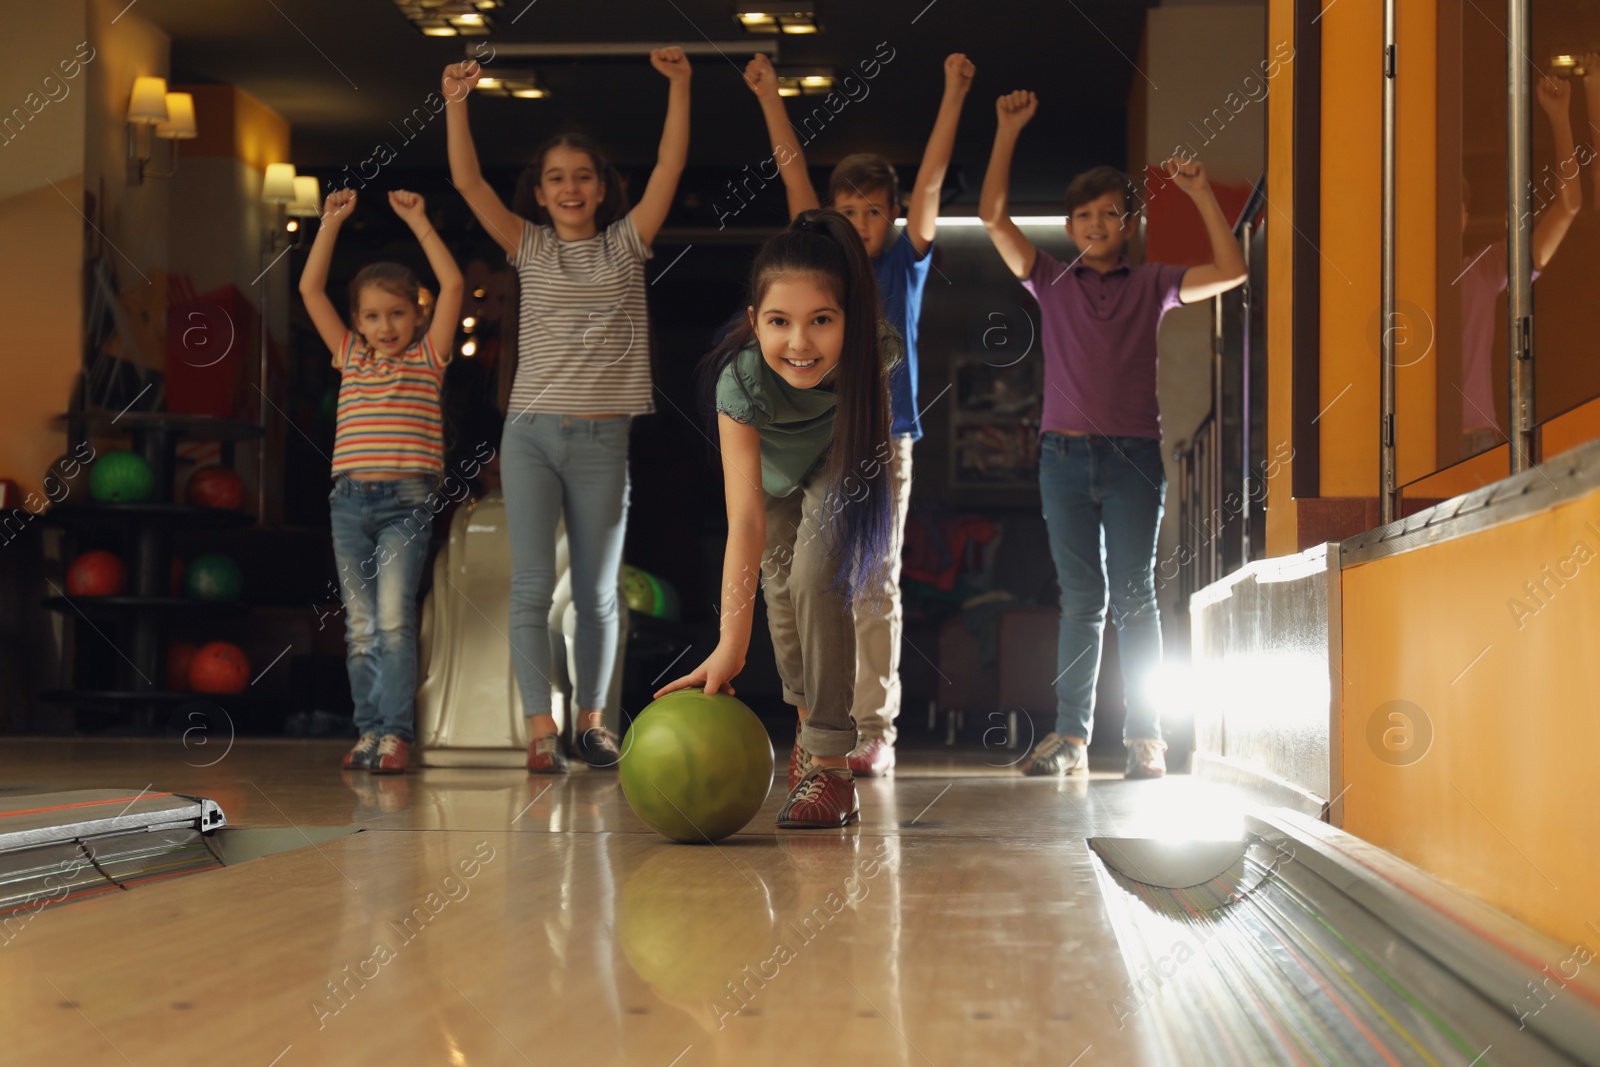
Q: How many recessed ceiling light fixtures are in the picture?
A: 4